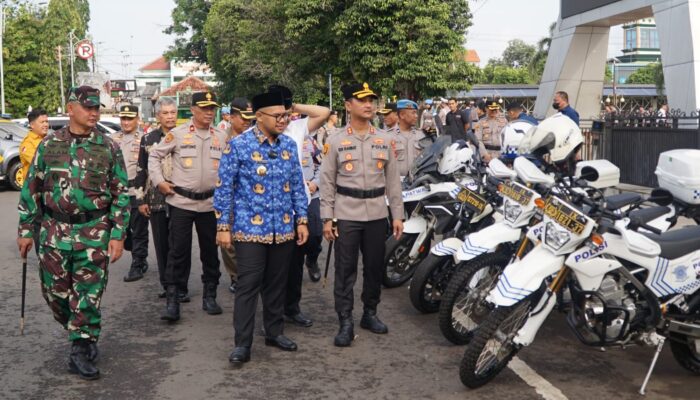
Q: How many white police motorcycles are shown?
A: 4